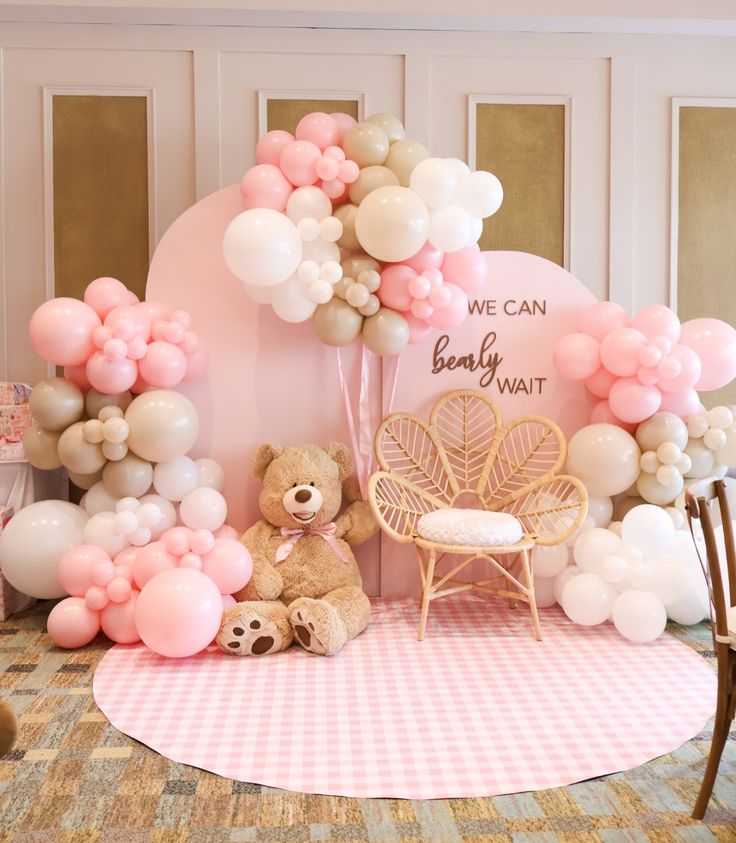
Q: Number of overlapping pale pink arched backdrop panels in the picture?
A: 2